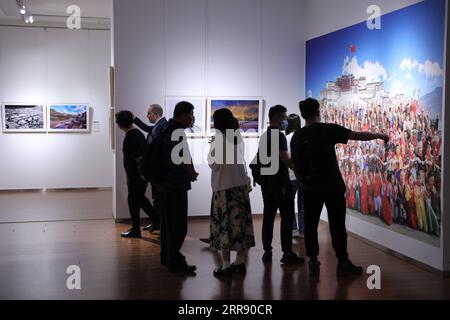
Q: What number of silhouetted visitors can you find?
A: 7